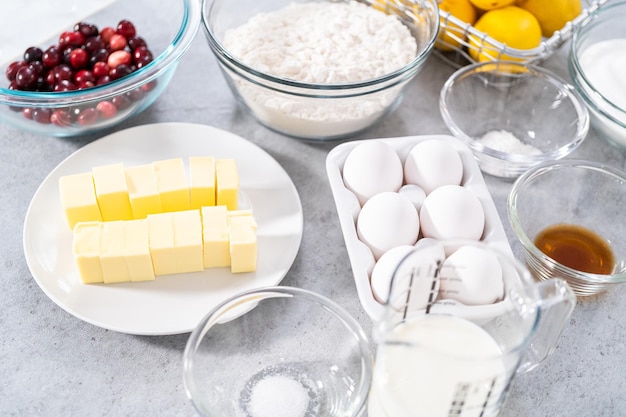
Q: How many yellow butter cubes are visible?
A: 13